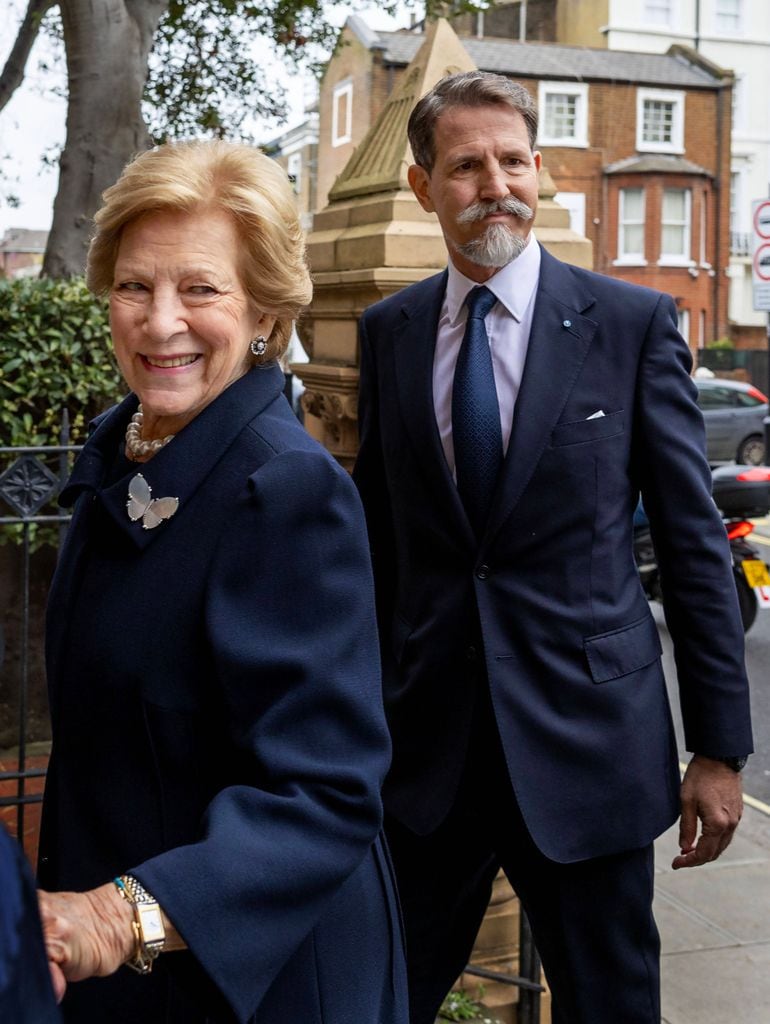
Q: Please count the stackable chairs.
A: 0